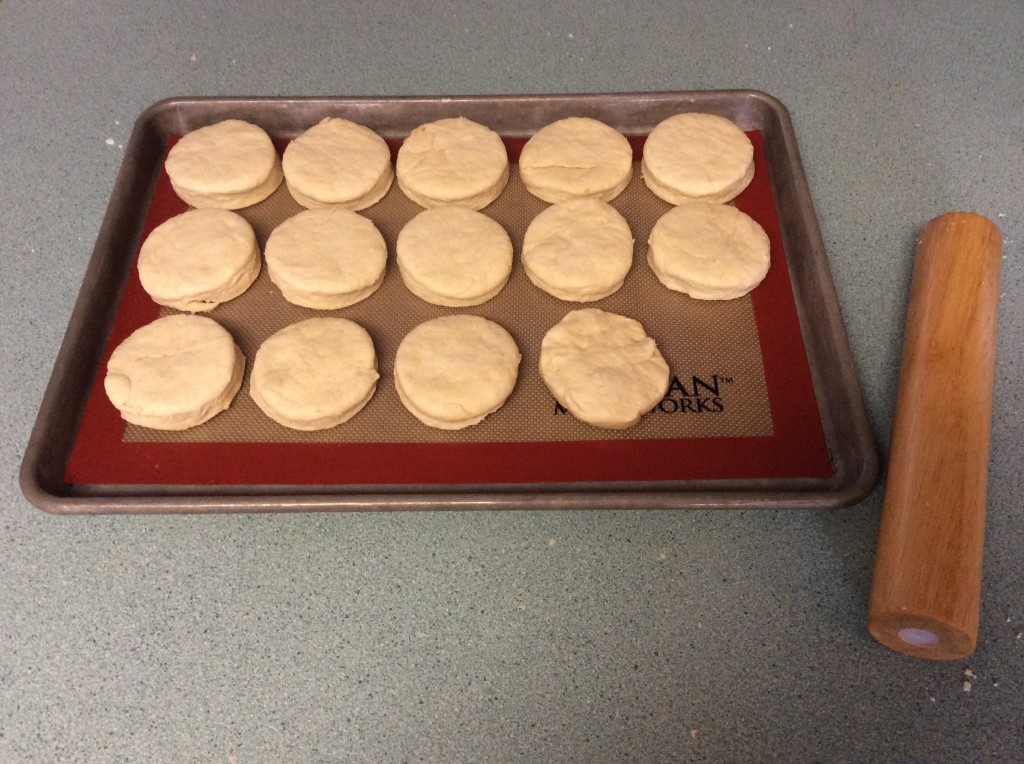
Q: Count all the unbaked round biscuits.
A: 14